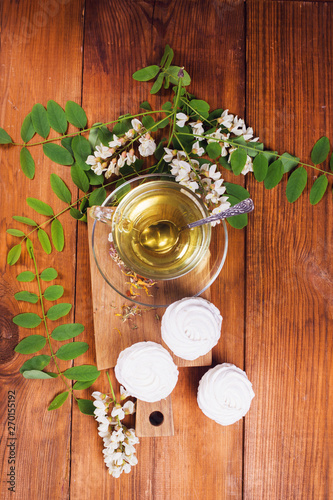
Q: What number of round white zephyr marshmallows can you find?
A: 3